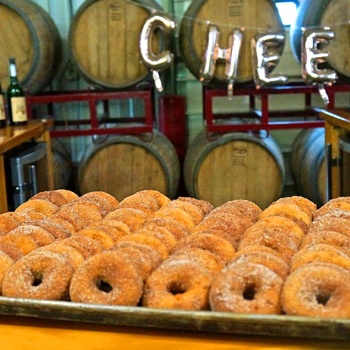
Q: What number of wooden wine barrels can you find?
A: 8